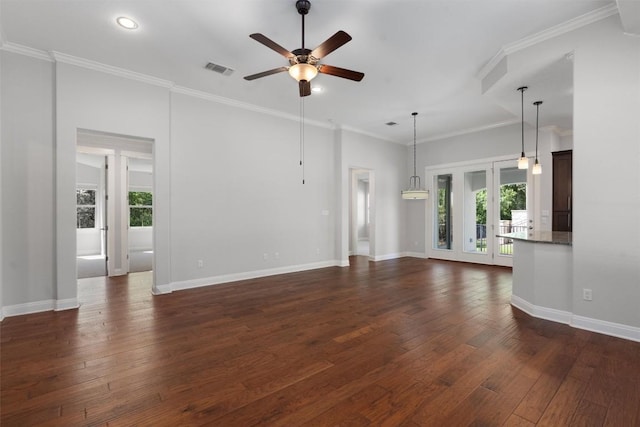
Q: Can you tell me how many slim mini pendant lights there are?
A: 2